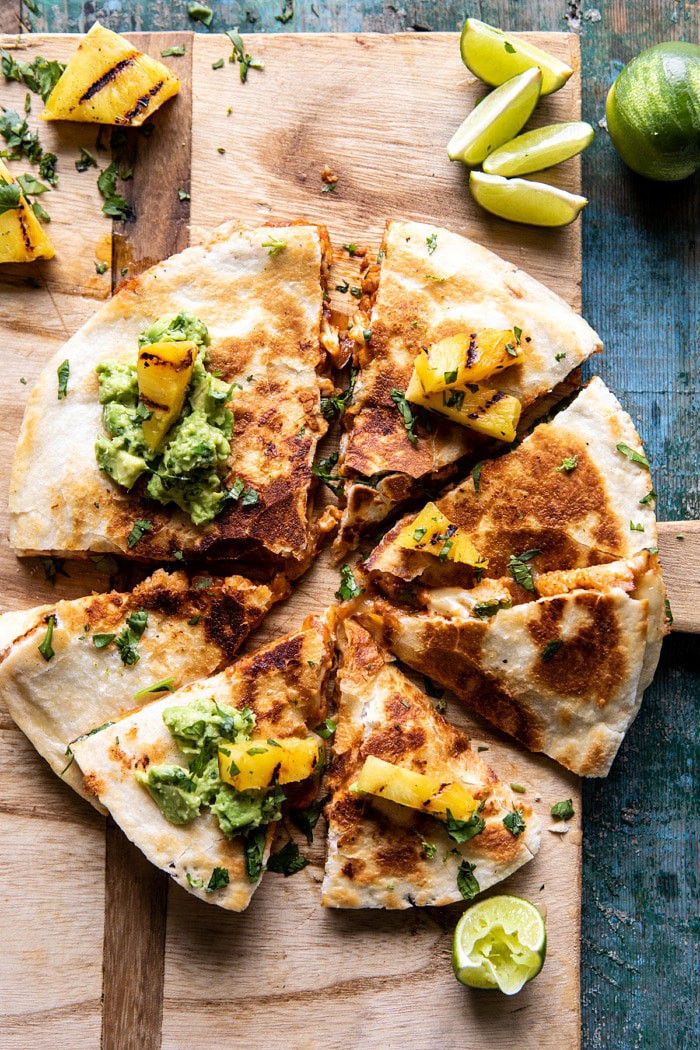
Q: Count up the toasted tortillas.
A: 7